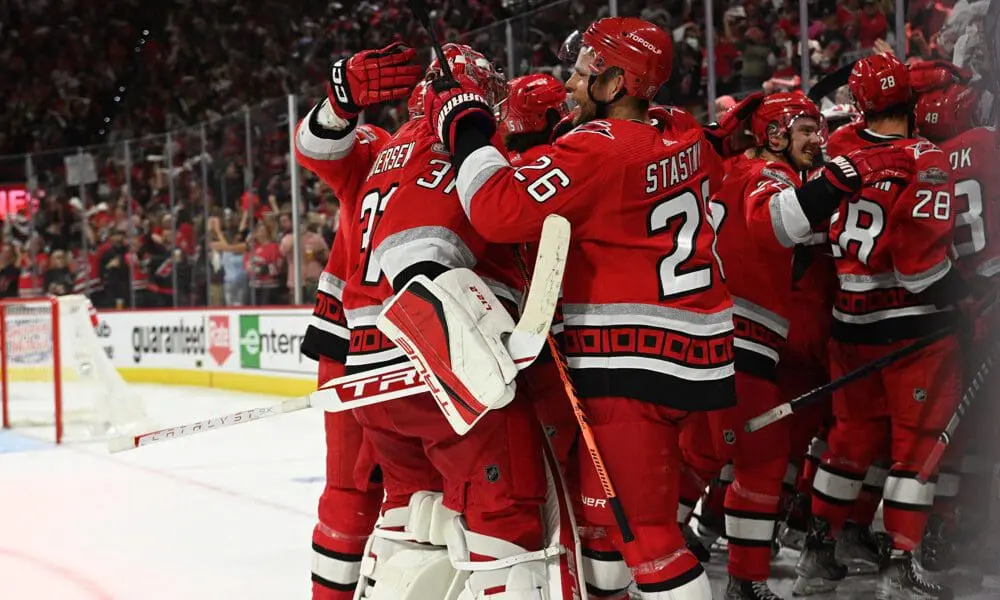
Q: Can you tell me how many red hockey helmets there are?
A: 6